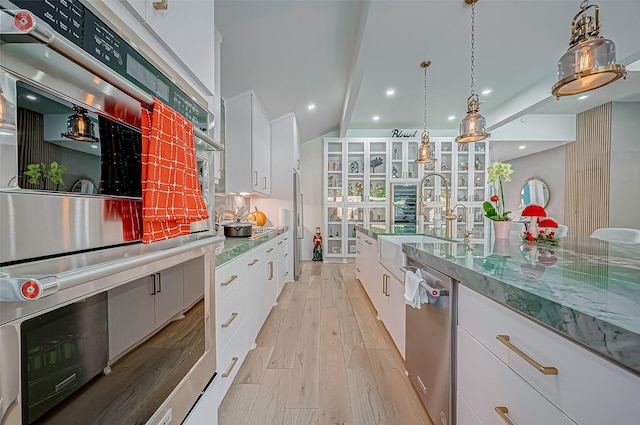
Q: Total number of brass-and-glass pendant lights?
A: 3